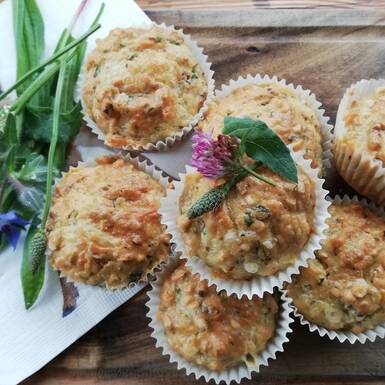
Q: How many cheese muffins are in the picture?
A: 7